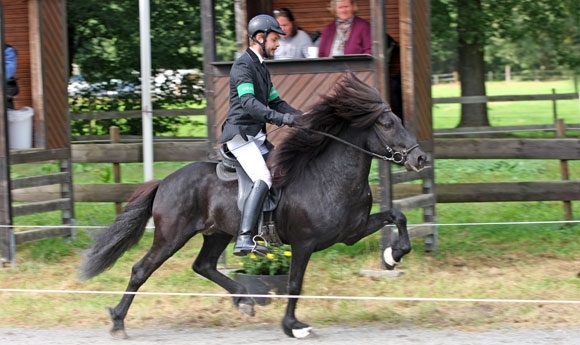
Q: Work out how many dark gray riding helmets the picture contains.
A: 1